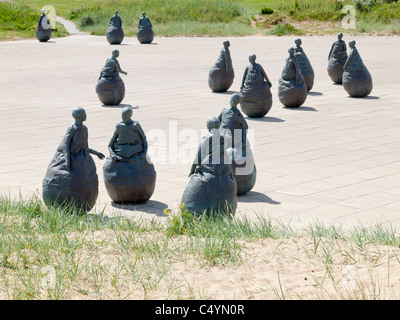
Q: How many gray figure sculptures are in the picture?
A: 14